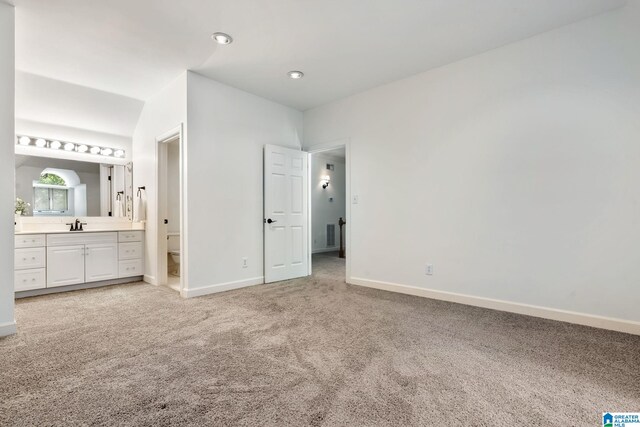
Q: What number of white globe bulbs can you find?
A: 8